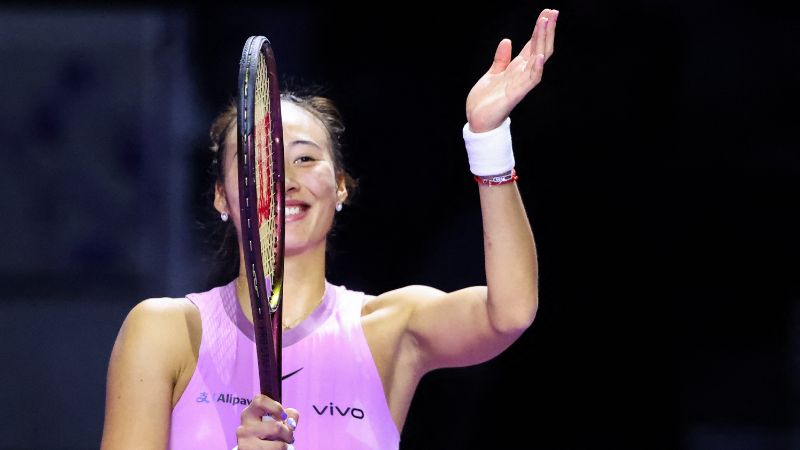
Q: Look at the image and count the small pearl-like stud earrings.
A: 2